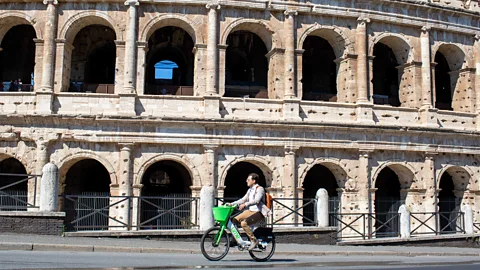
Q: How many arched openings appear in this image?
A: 14